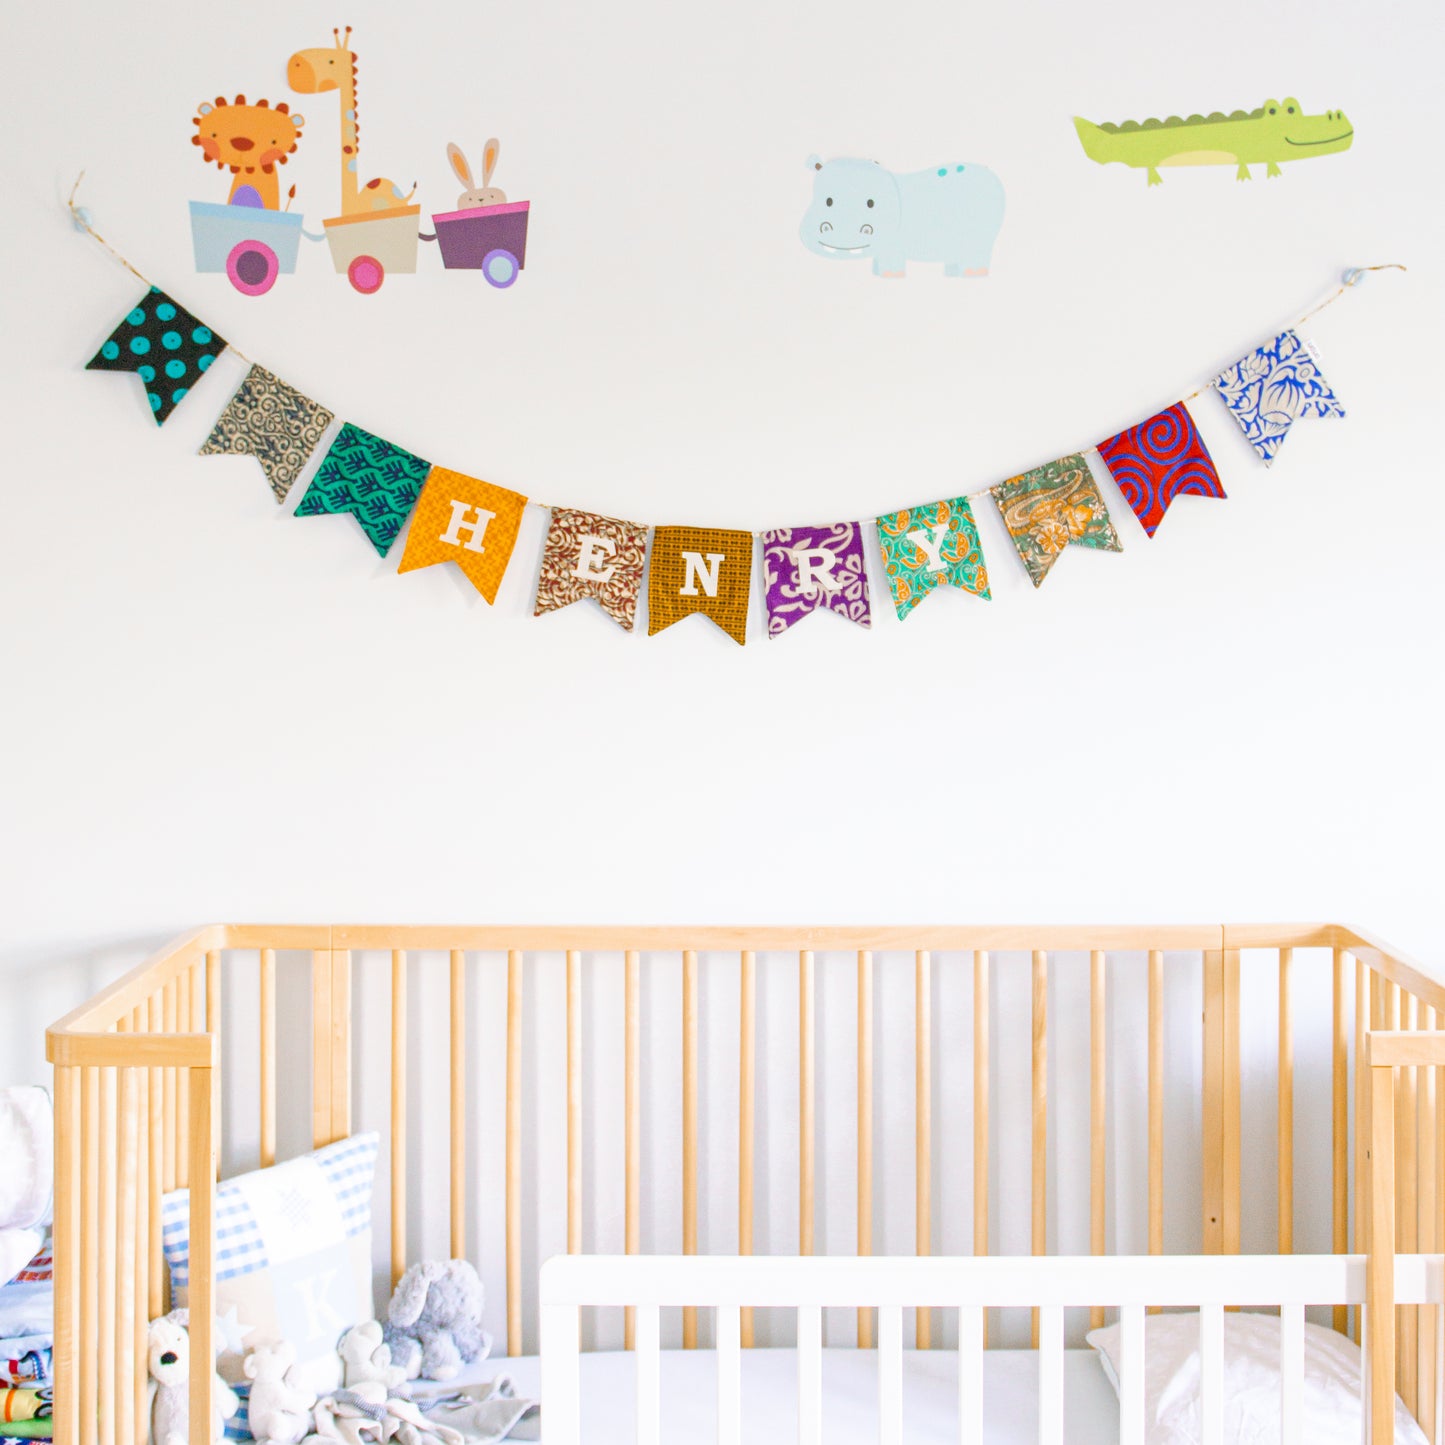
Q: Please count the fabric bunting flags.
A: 11